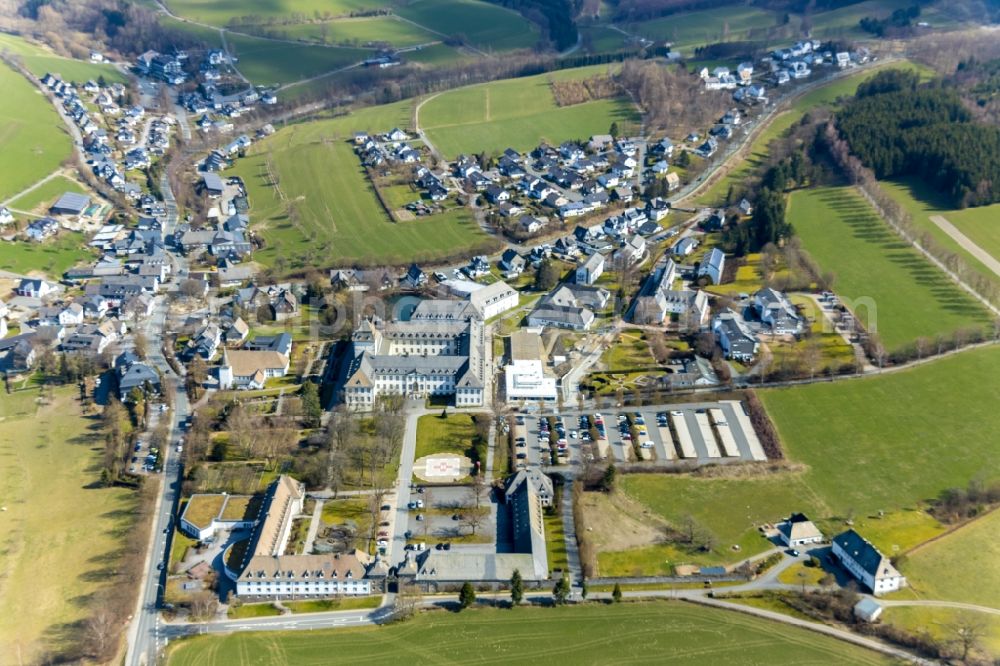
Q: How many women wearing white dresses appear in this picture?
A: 0